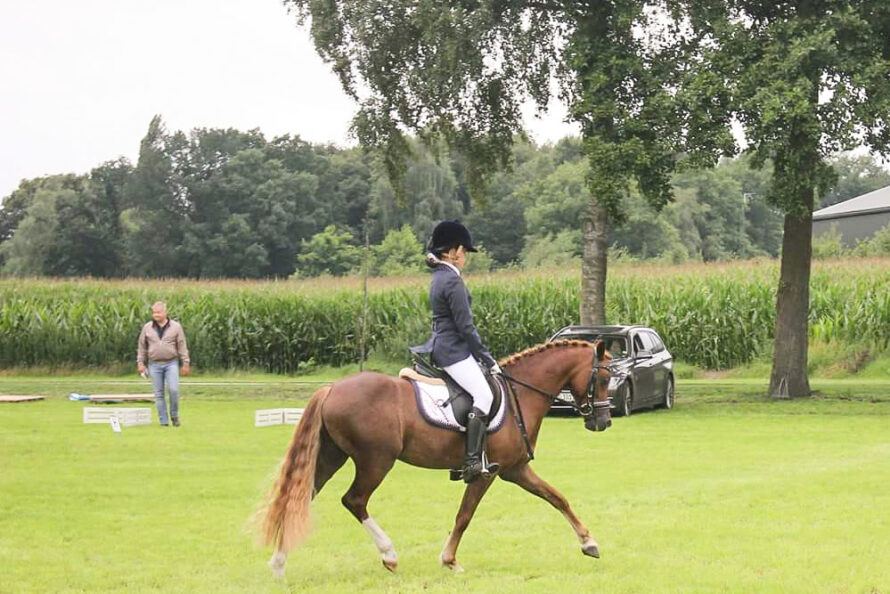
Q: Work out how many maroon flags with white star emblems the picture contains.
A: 0